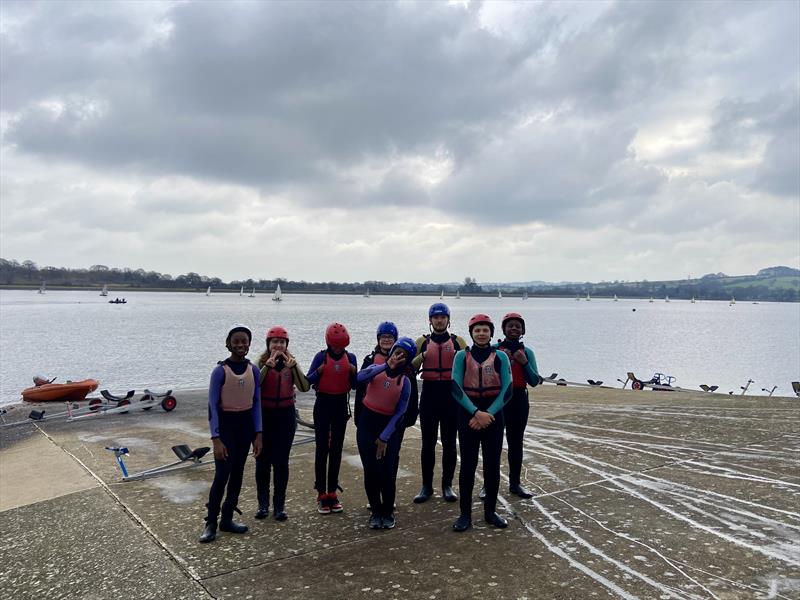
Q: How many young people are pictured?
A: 8